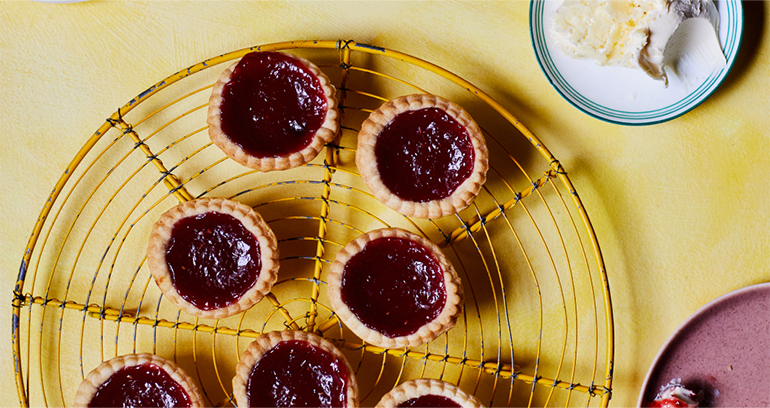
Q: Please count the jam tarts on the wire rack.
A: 7